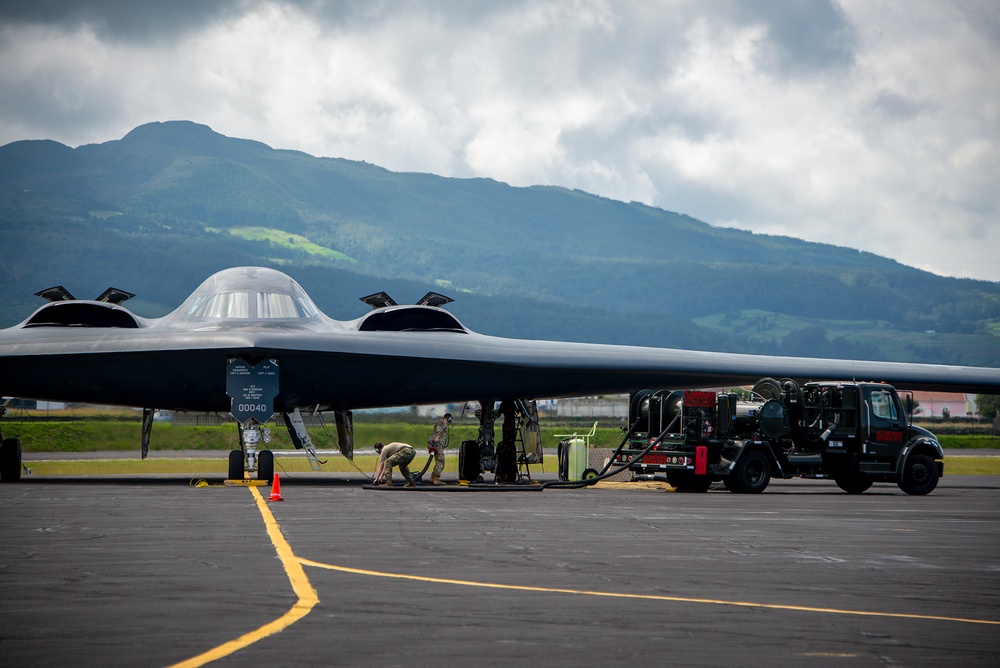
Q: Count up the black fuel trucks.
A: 1